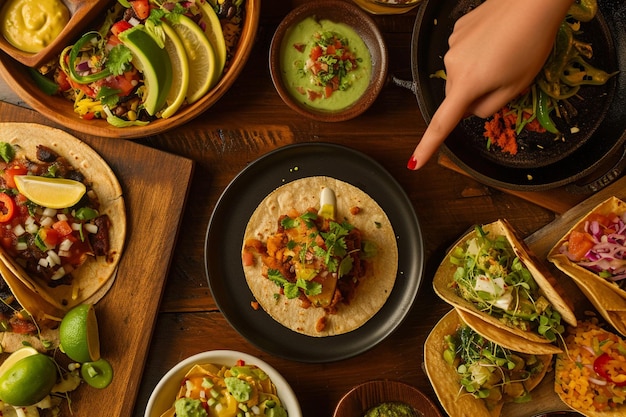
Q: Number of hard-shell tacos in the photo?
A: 4